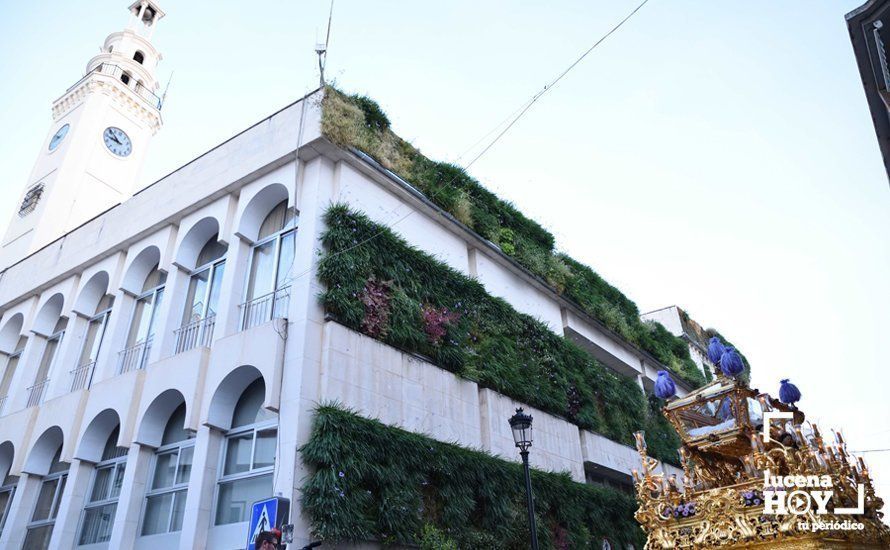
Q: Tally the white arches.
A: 11